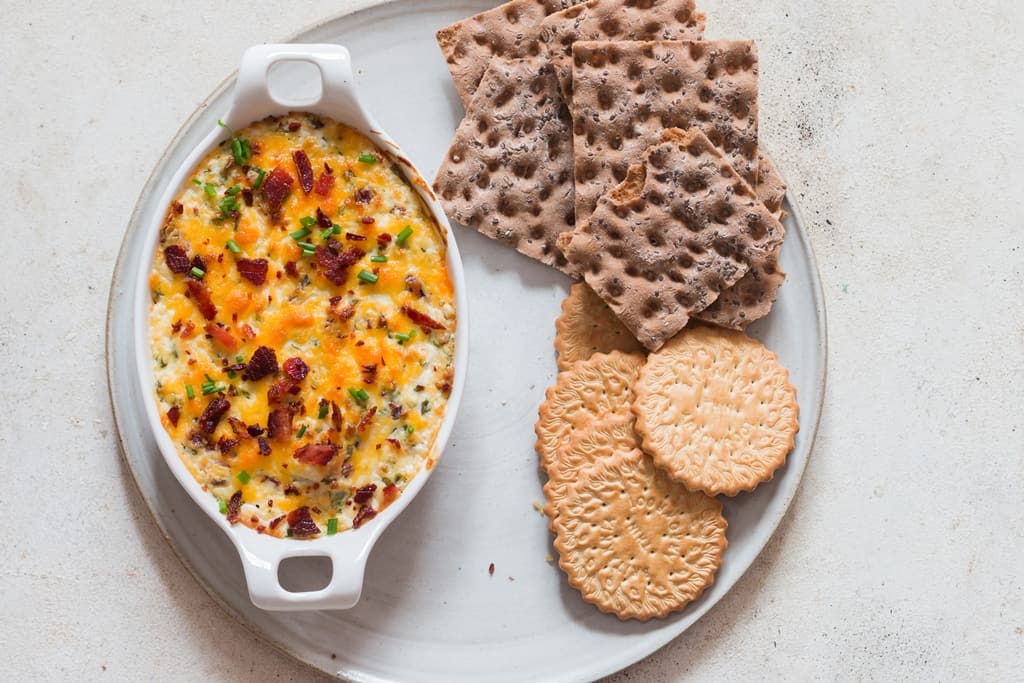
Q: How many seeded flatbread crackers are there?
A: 6